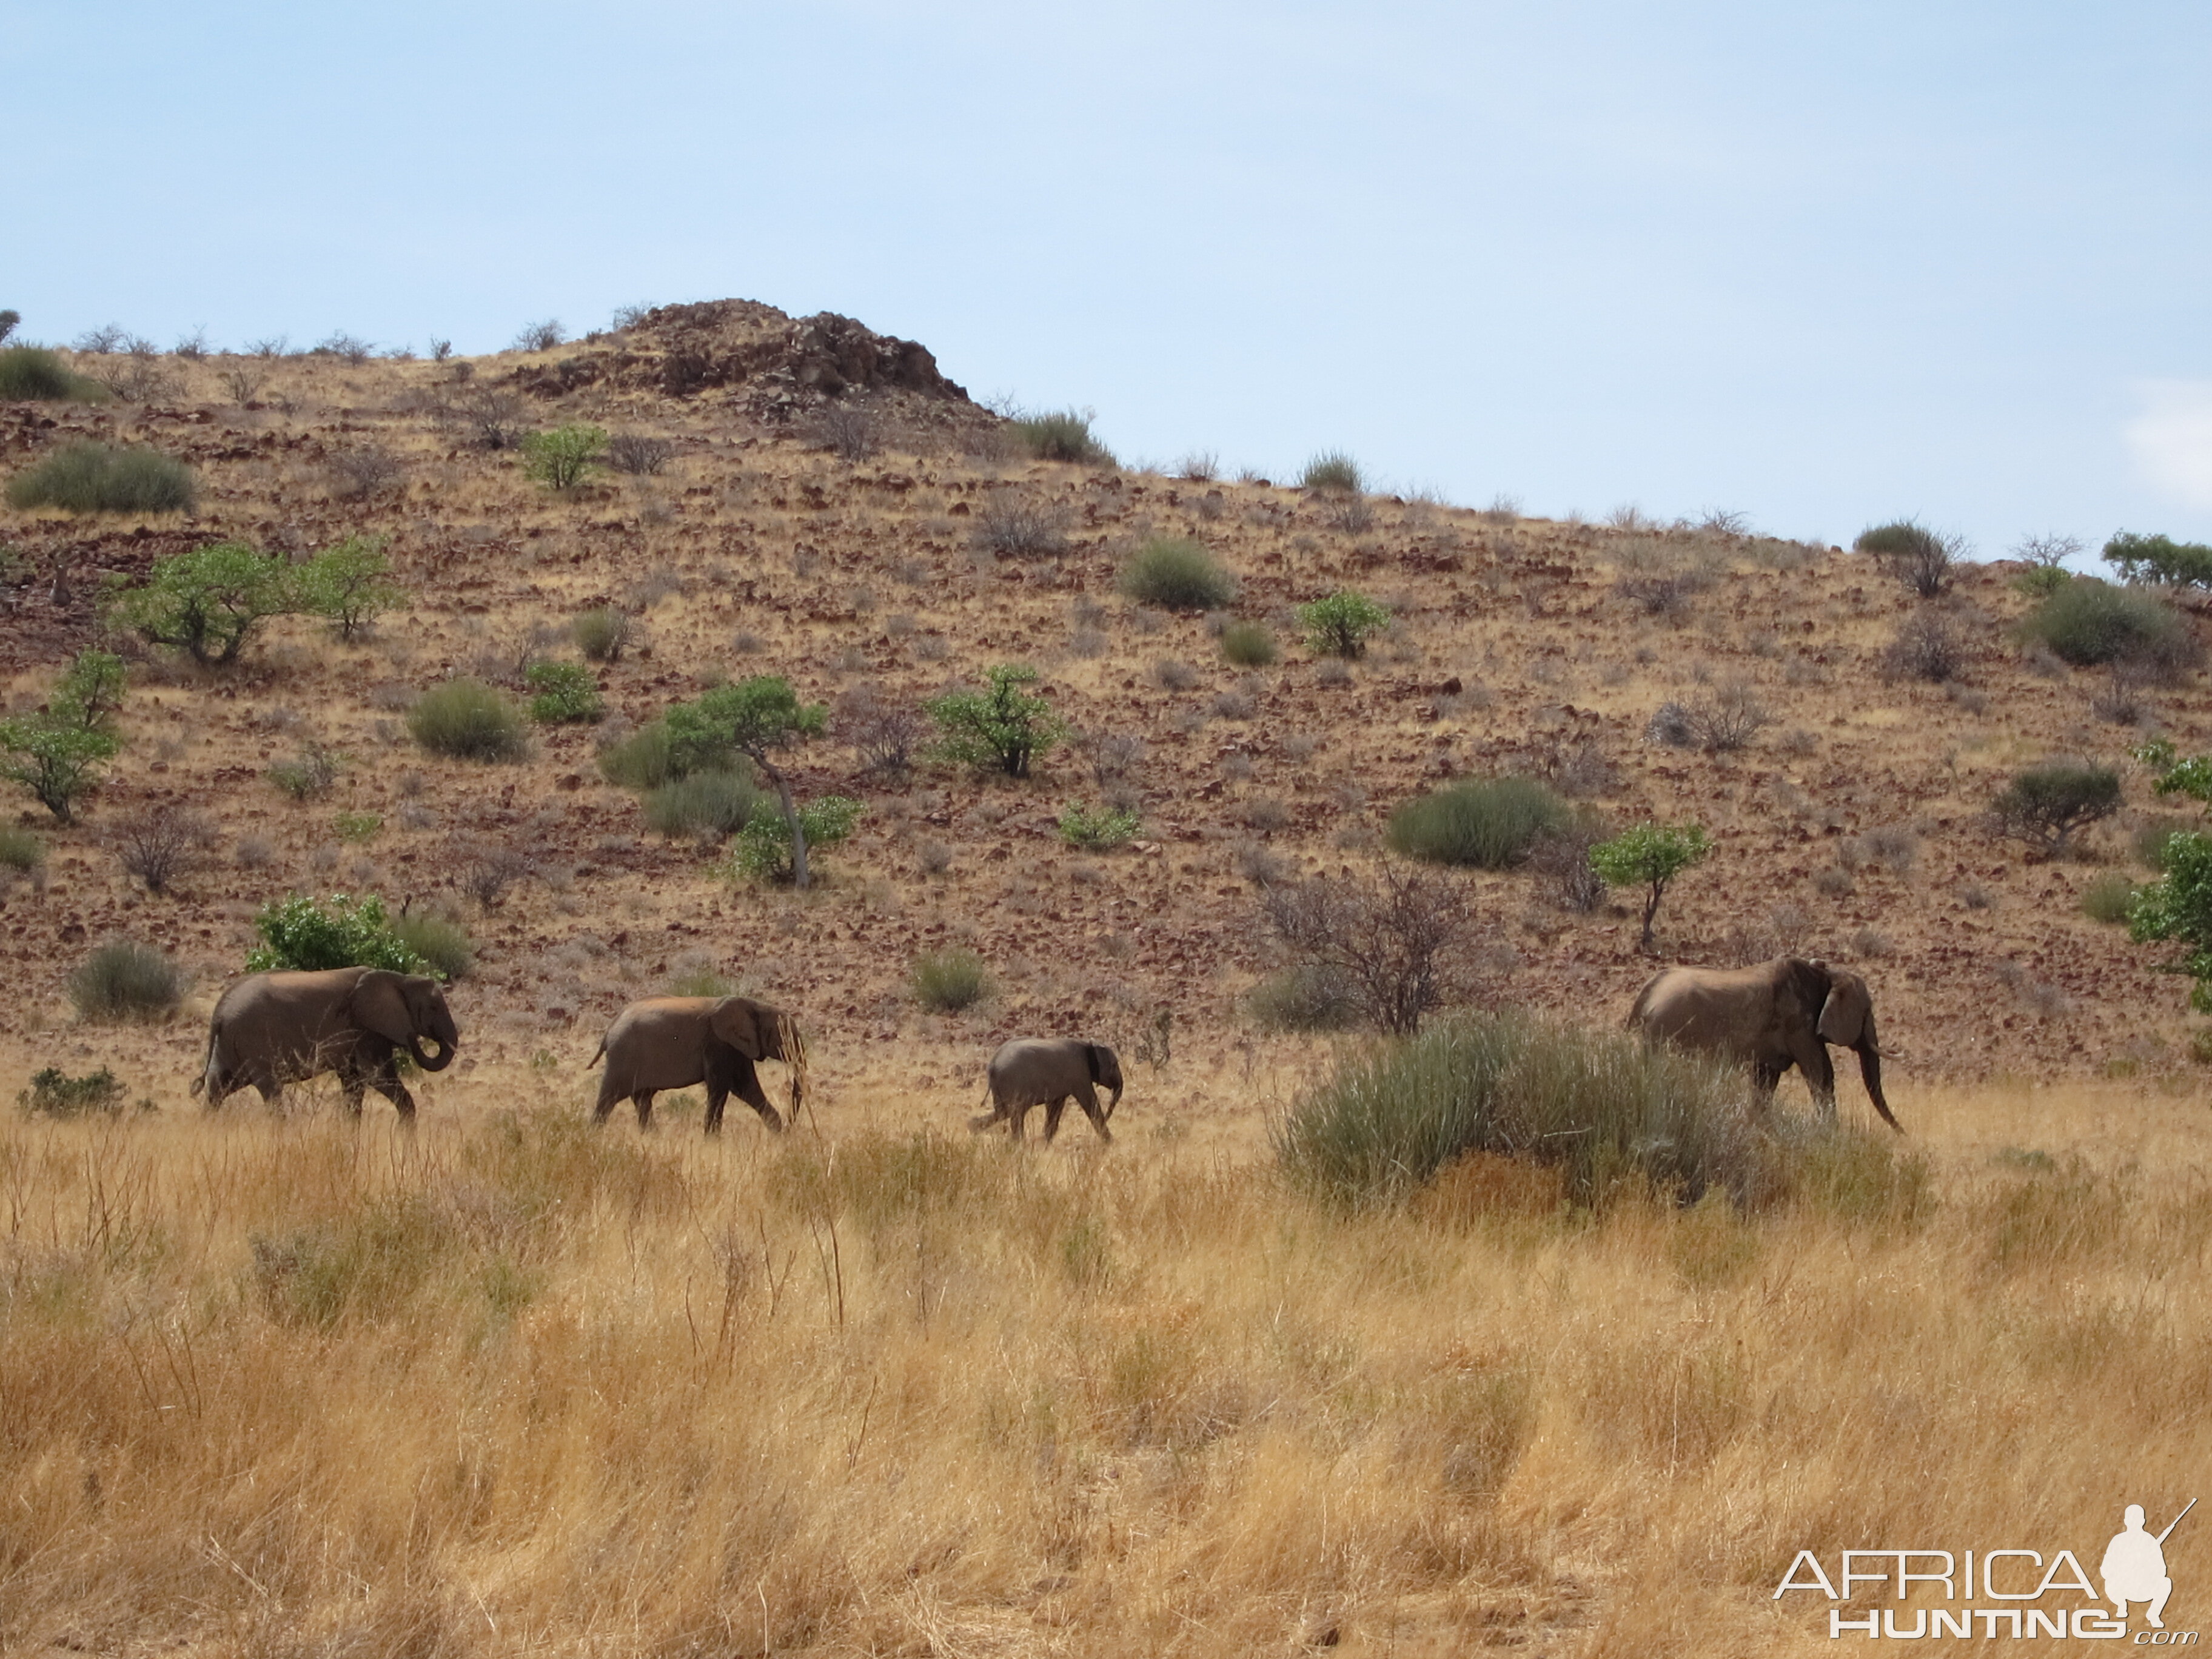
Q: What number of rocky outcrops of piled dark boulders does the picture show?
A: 1